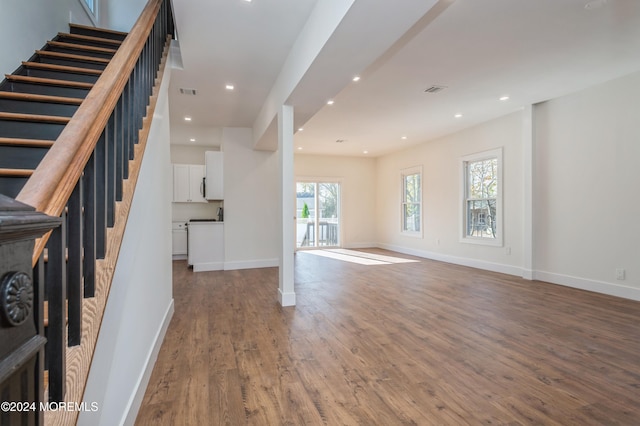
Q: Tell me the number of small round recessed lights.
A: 12